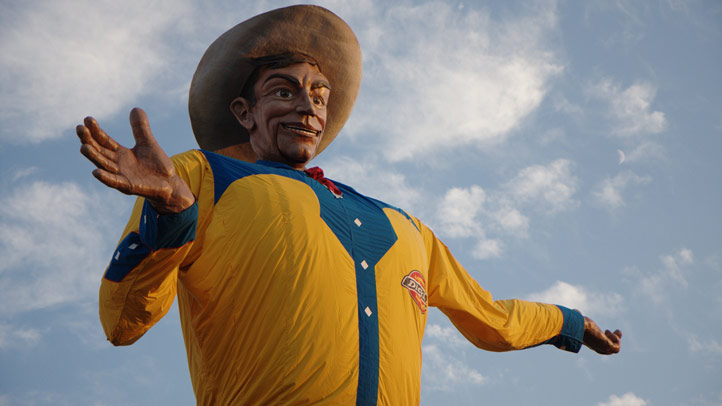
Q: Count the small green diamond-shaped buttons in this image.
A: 0